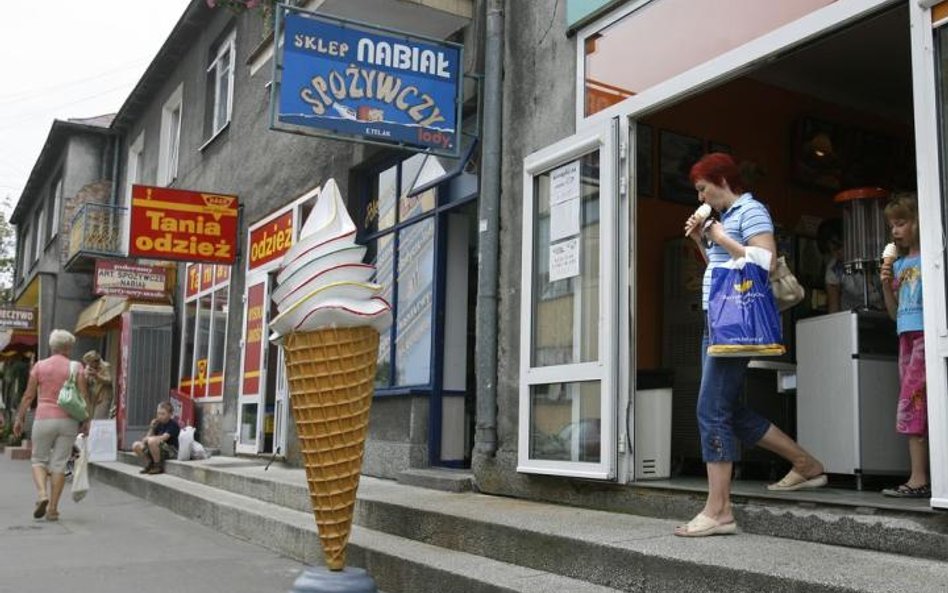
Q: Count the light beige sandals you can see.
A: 2